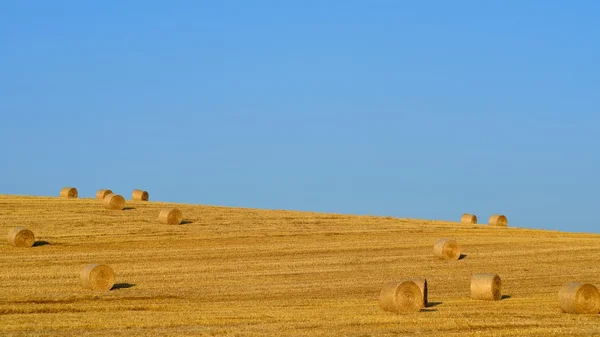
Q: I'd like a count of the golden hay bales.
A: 14